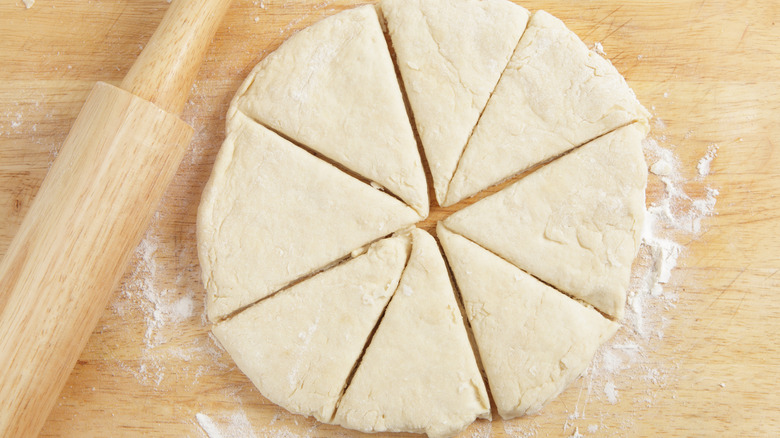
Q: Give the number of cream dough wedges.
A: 8